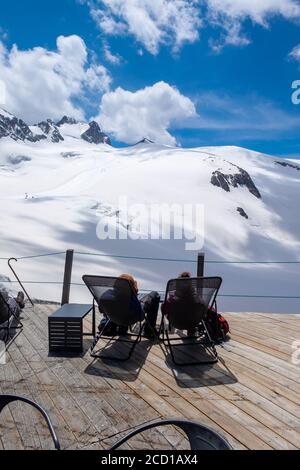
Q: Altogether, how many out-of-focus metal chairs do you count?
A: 2